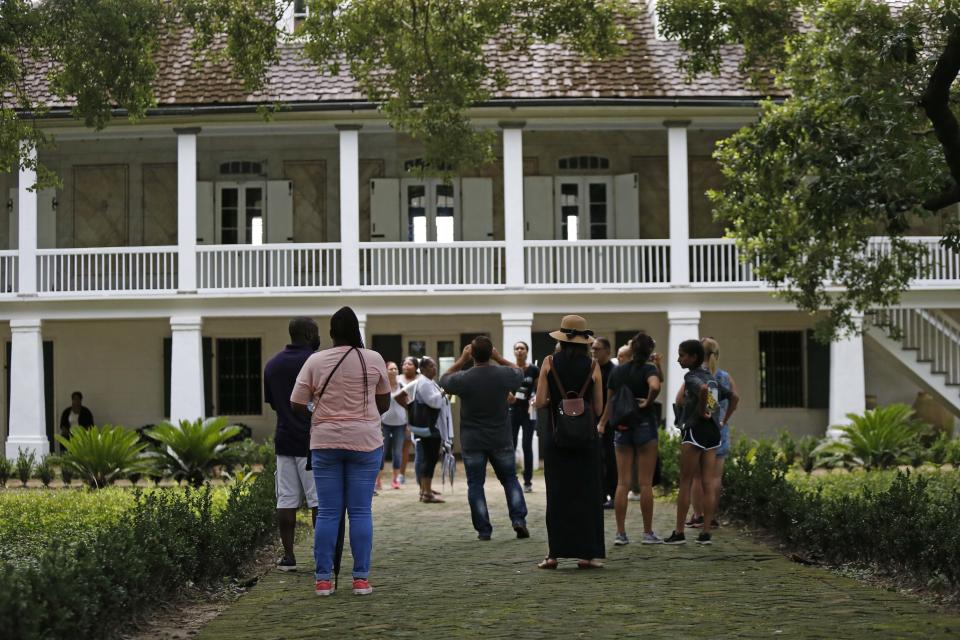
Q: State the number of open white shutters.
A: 6